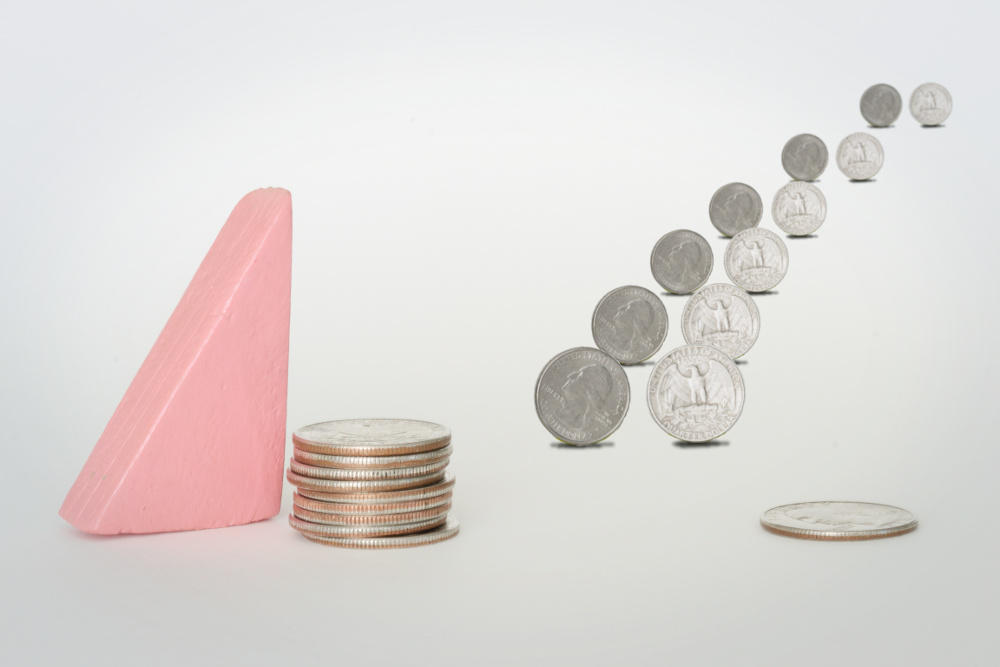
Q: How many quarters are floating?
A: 12